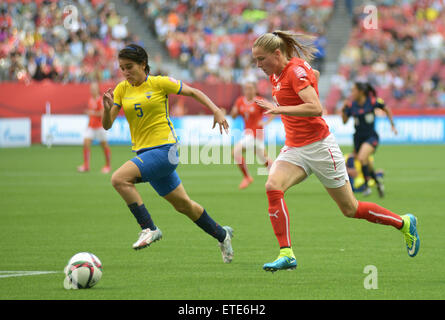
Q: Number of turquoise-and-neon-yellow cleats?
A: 2